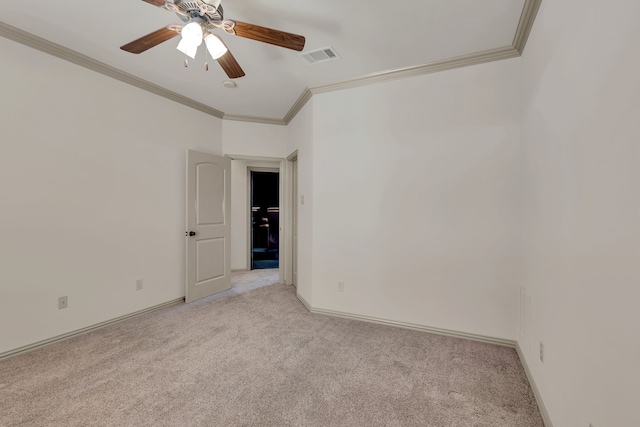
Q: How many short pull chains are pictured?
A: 2